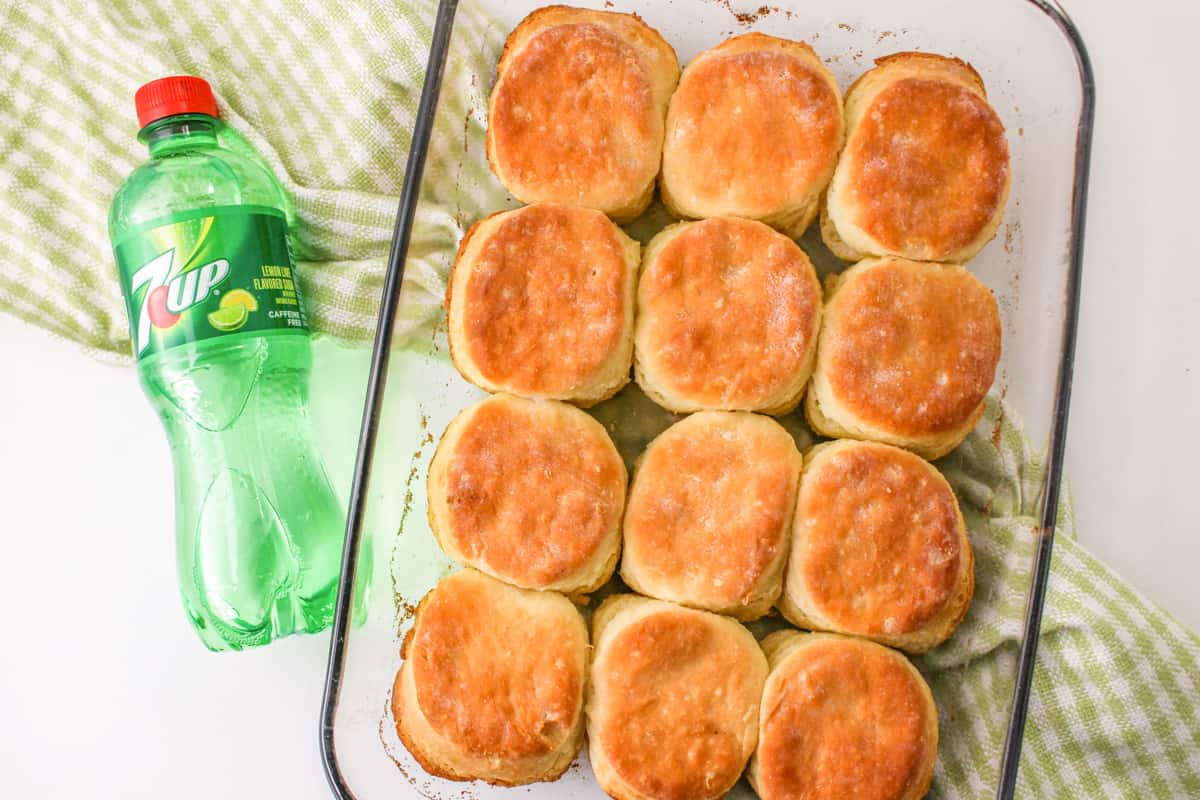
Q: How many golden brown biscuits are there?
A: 12